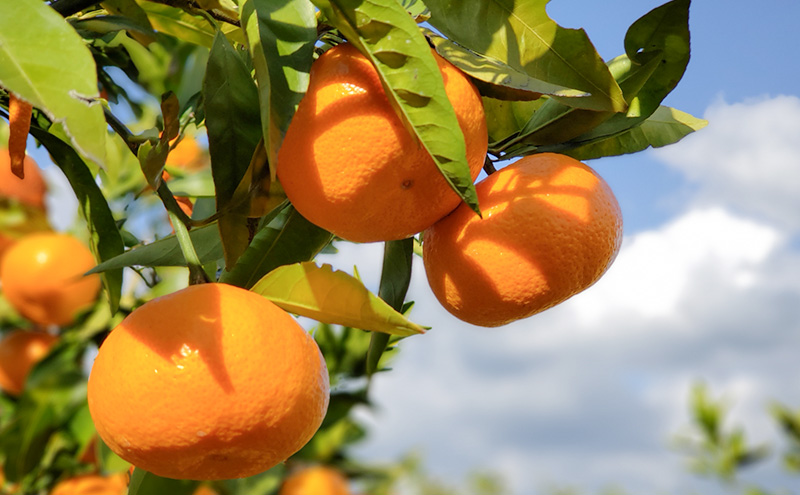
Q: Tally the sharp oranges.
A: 3